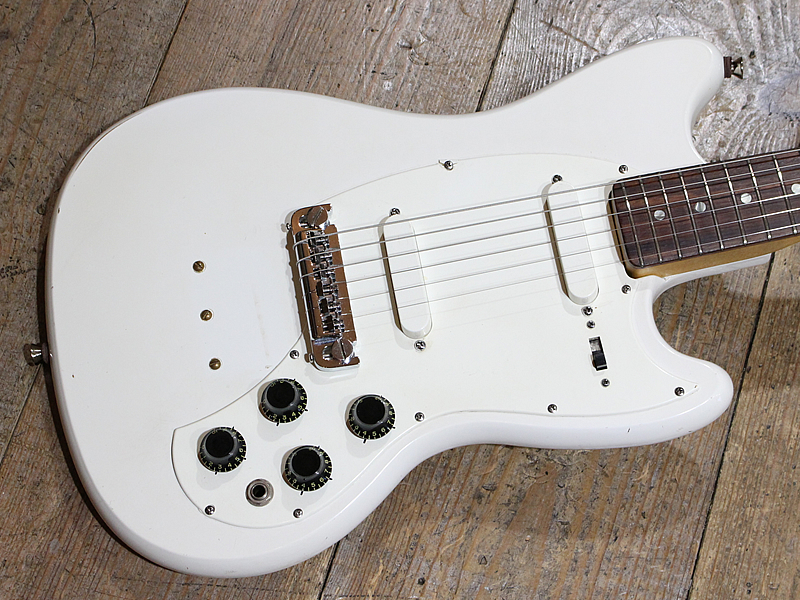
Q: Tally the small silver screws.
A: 15